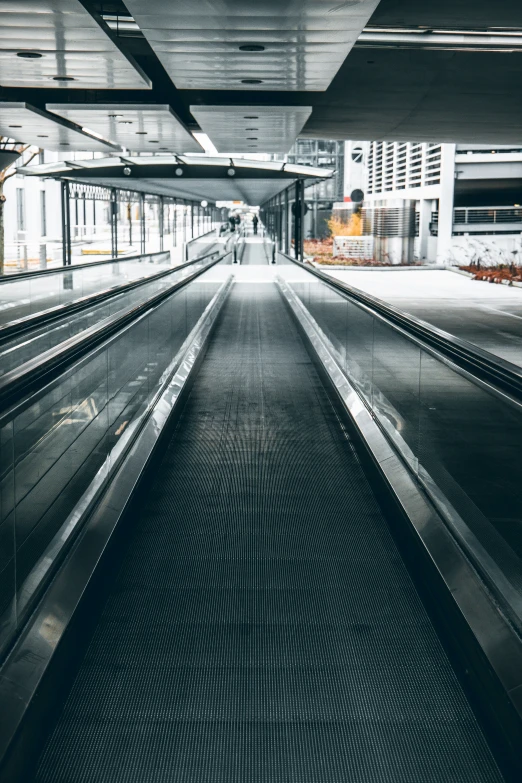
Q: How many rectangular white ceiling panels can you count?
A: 5